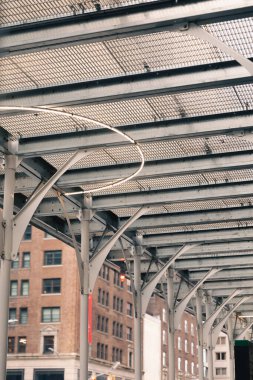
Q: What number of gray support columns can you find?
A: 7